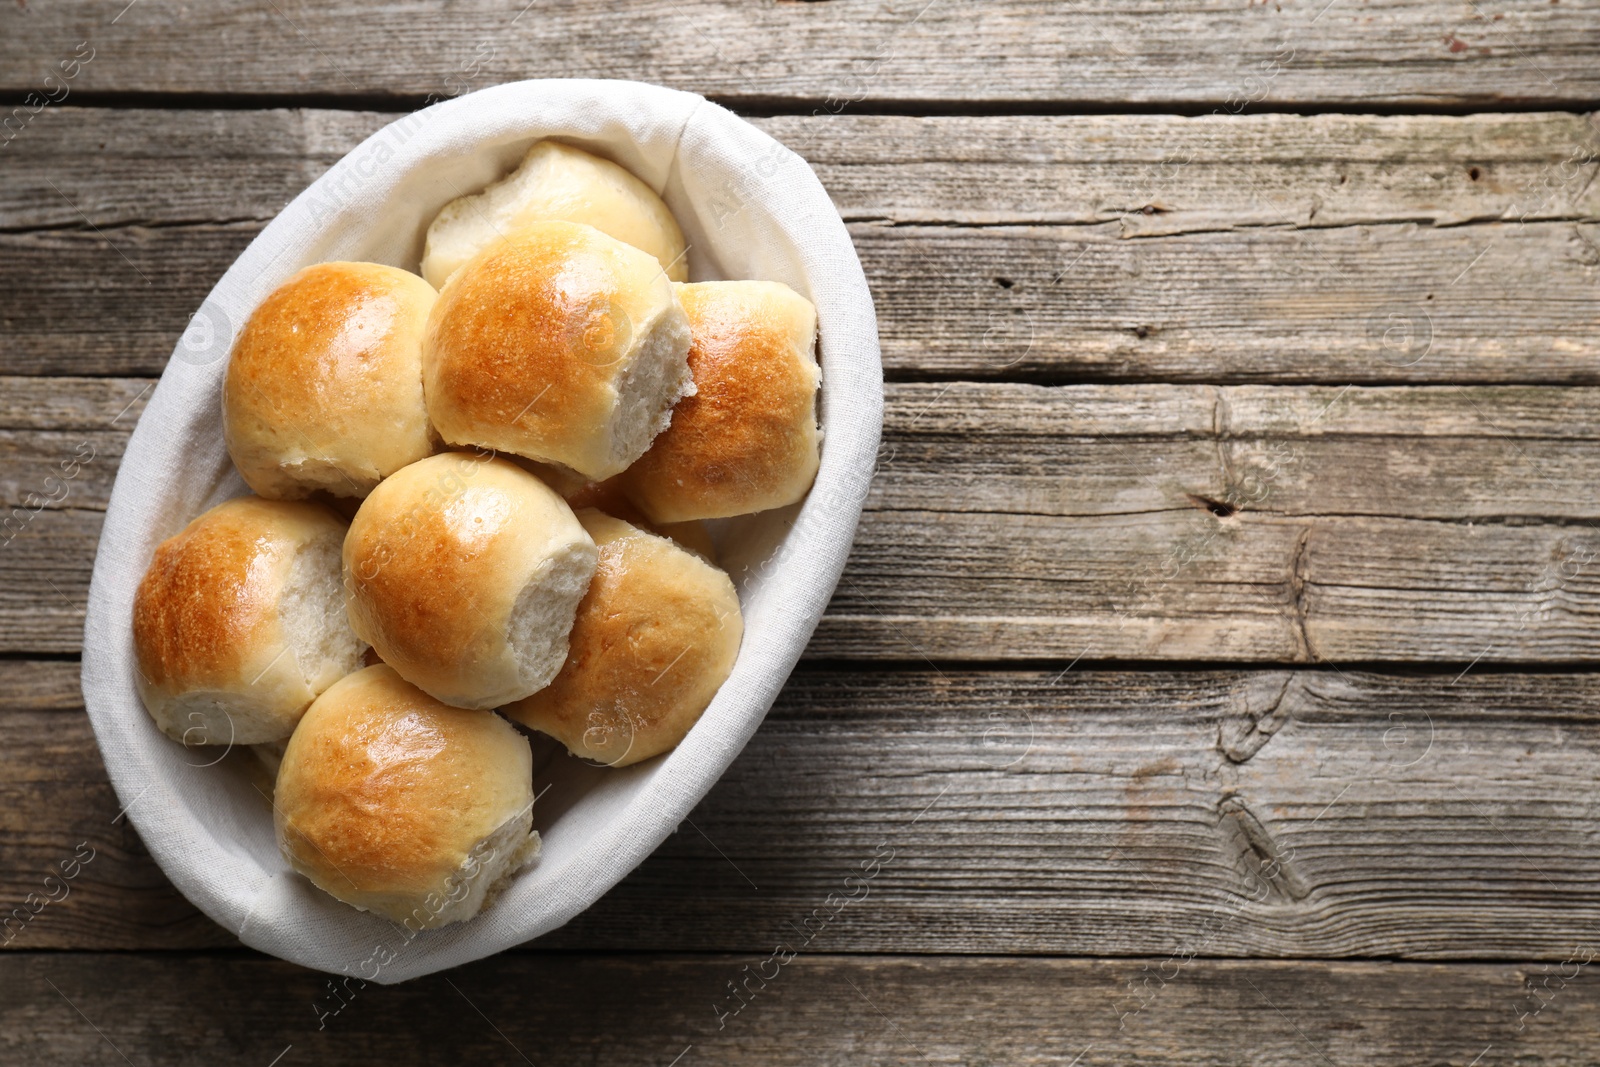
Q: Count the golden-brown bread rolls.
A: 8